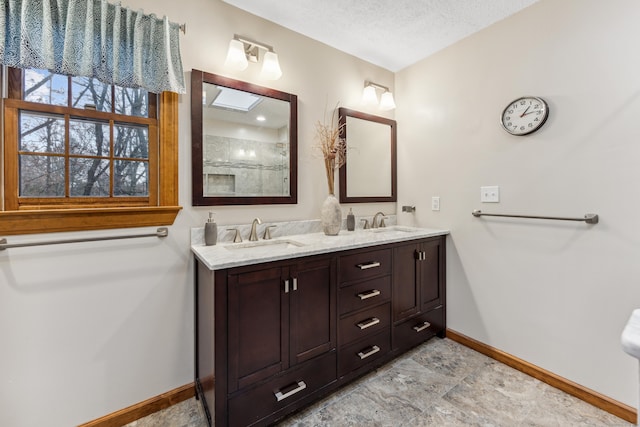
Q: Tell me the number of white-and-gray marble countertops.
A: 1